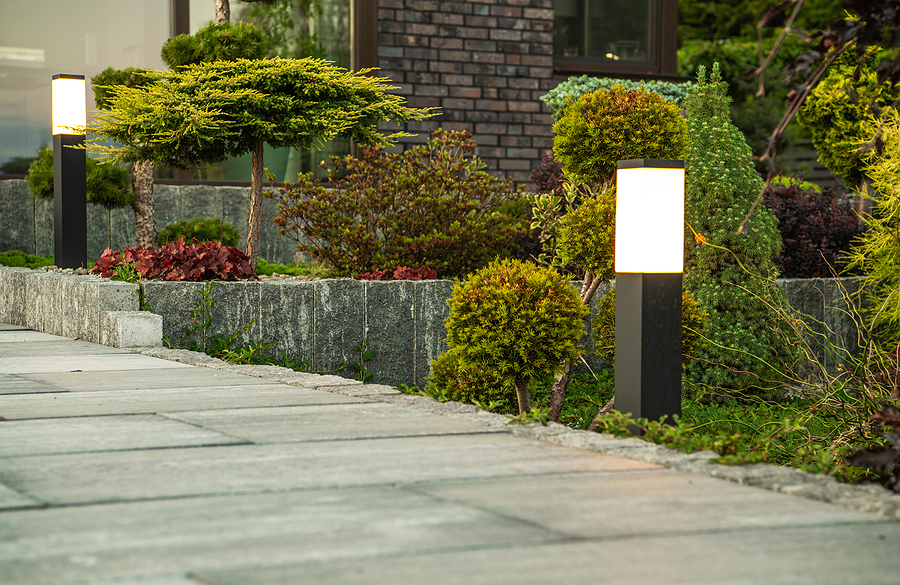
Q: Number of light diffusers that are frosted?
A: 2